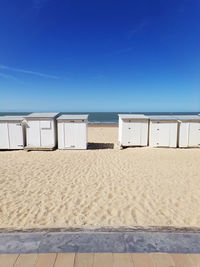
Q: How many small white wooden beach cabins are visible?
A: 6